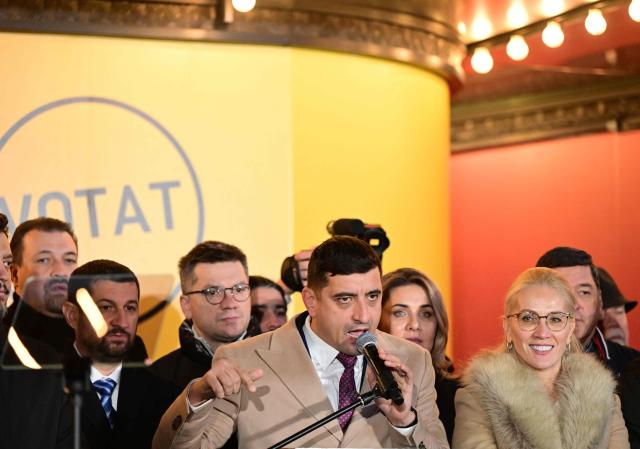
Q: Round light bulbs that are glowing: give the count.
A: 6